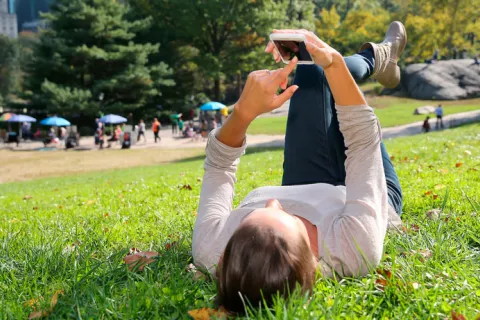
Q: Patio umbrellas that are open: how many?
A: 5